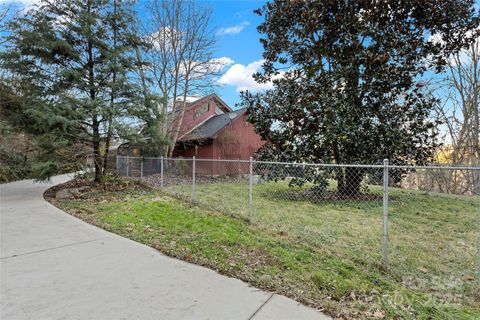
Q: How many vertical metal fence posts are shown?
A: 7